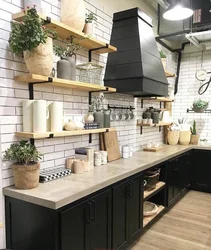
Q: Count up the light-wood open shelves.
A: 6